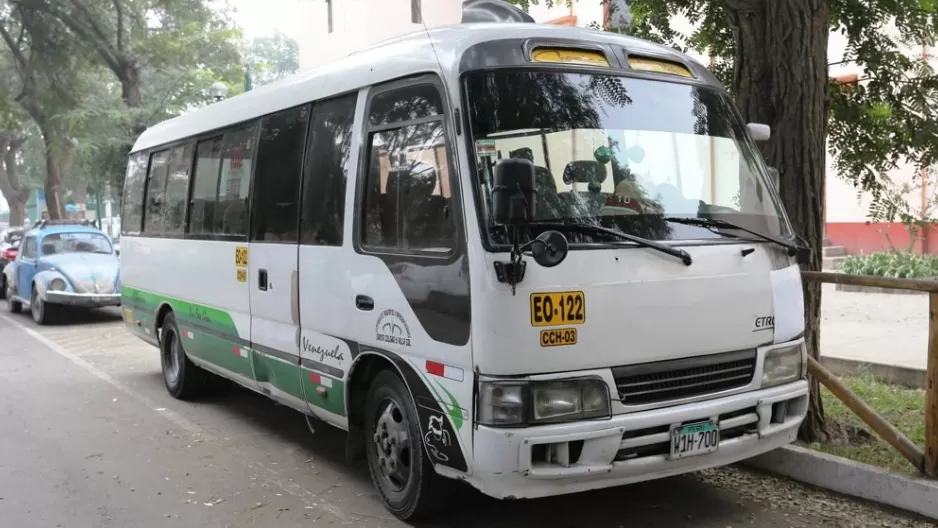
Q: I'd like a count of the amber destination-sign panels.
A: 2